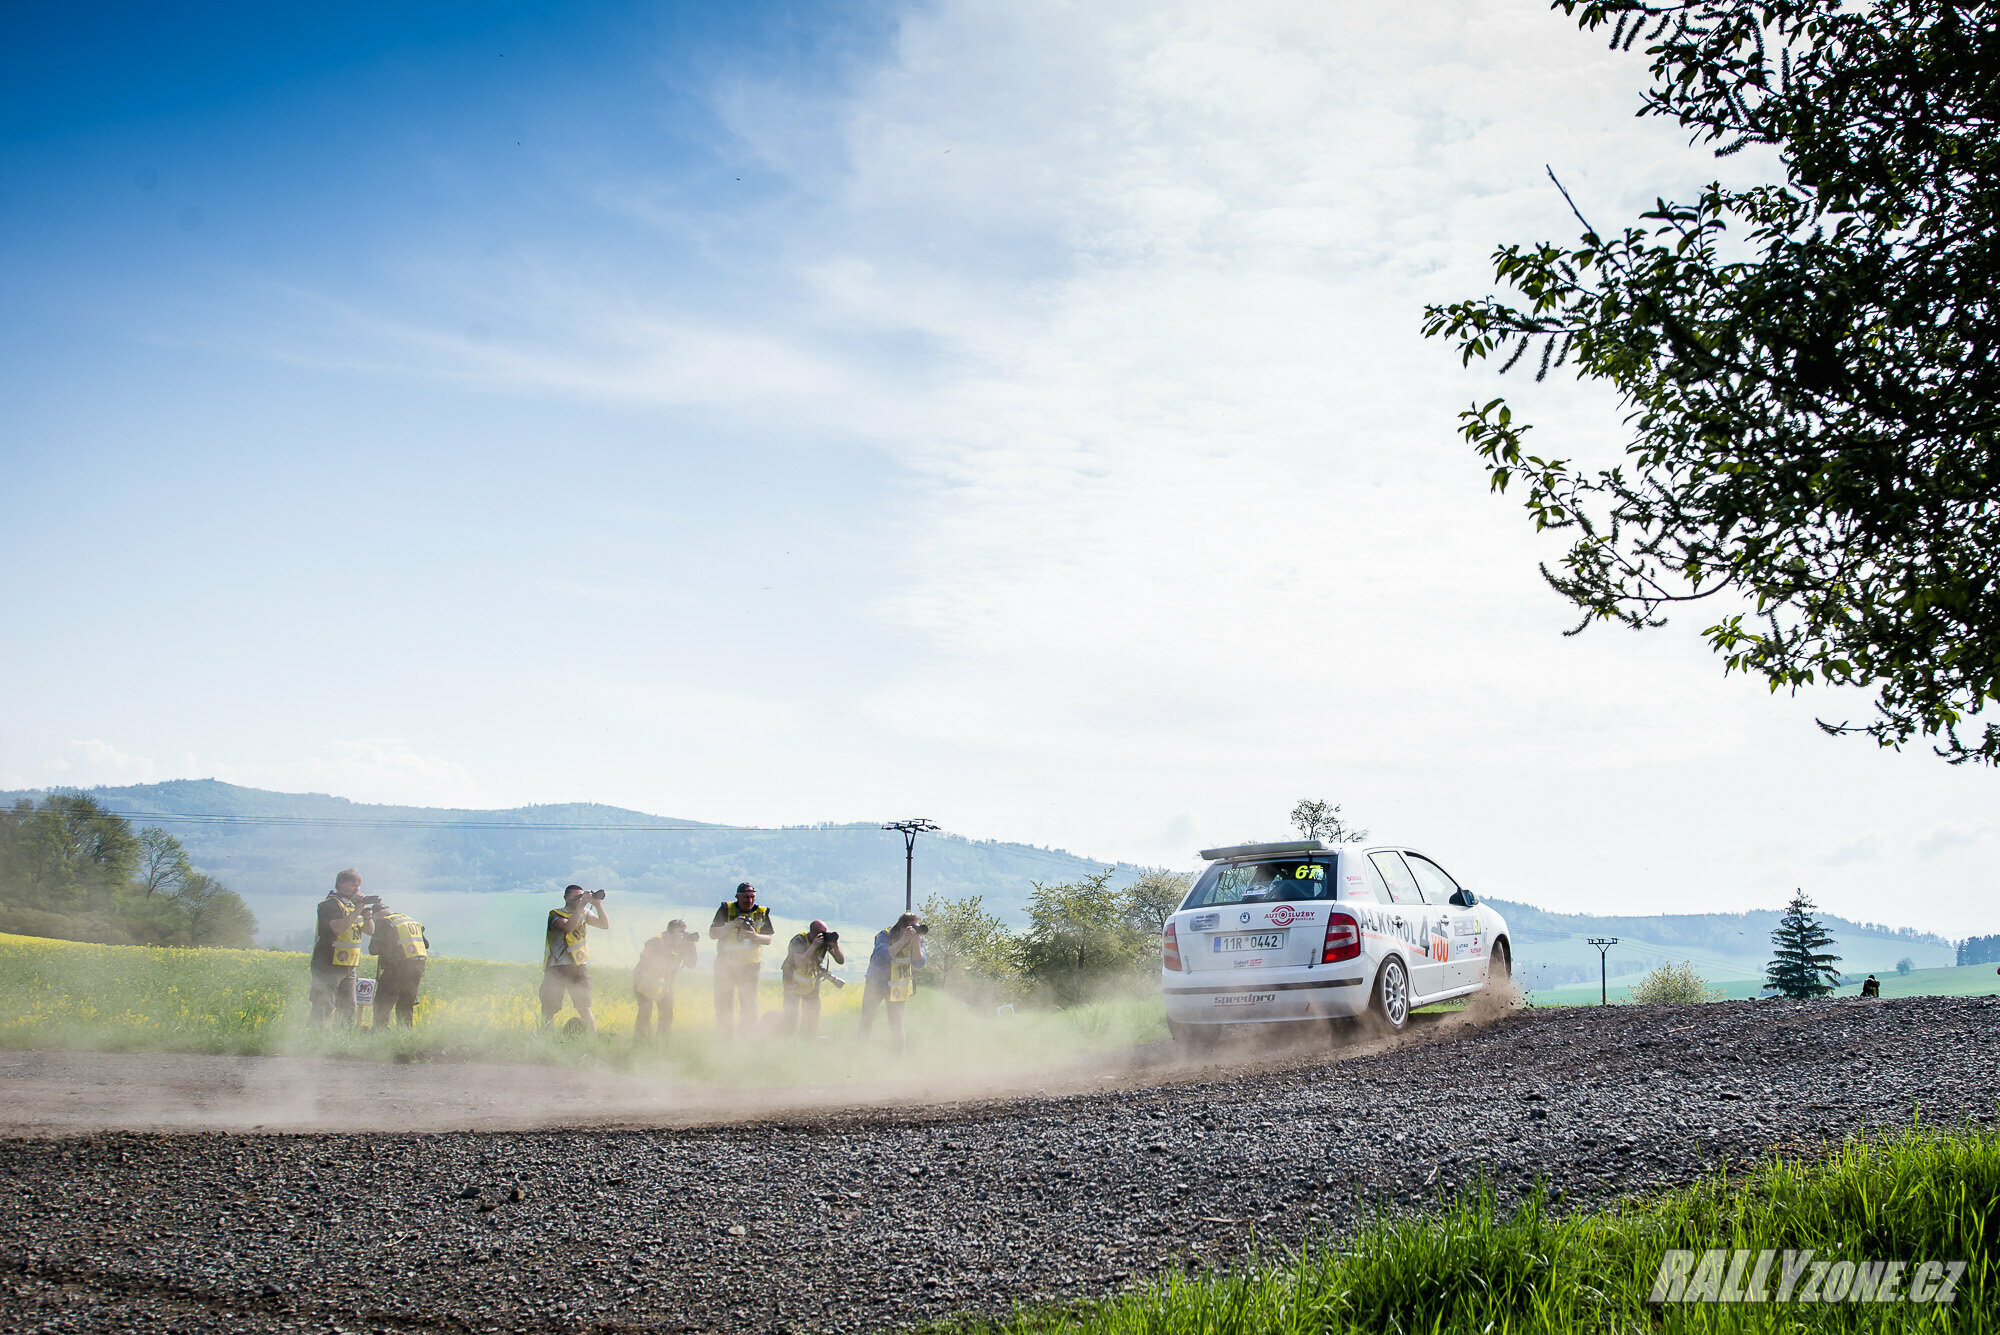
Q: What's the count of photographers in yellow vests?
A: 7